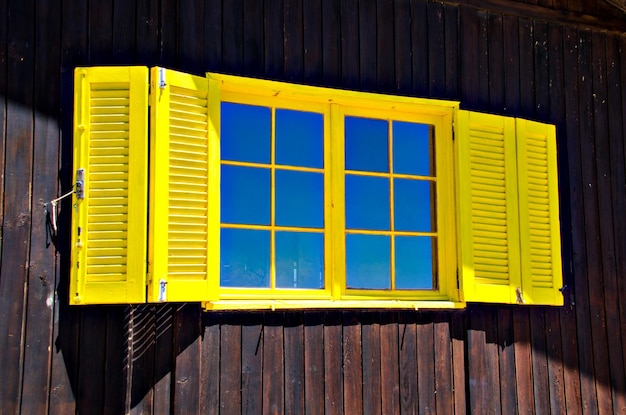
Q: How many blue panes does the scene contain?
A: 12